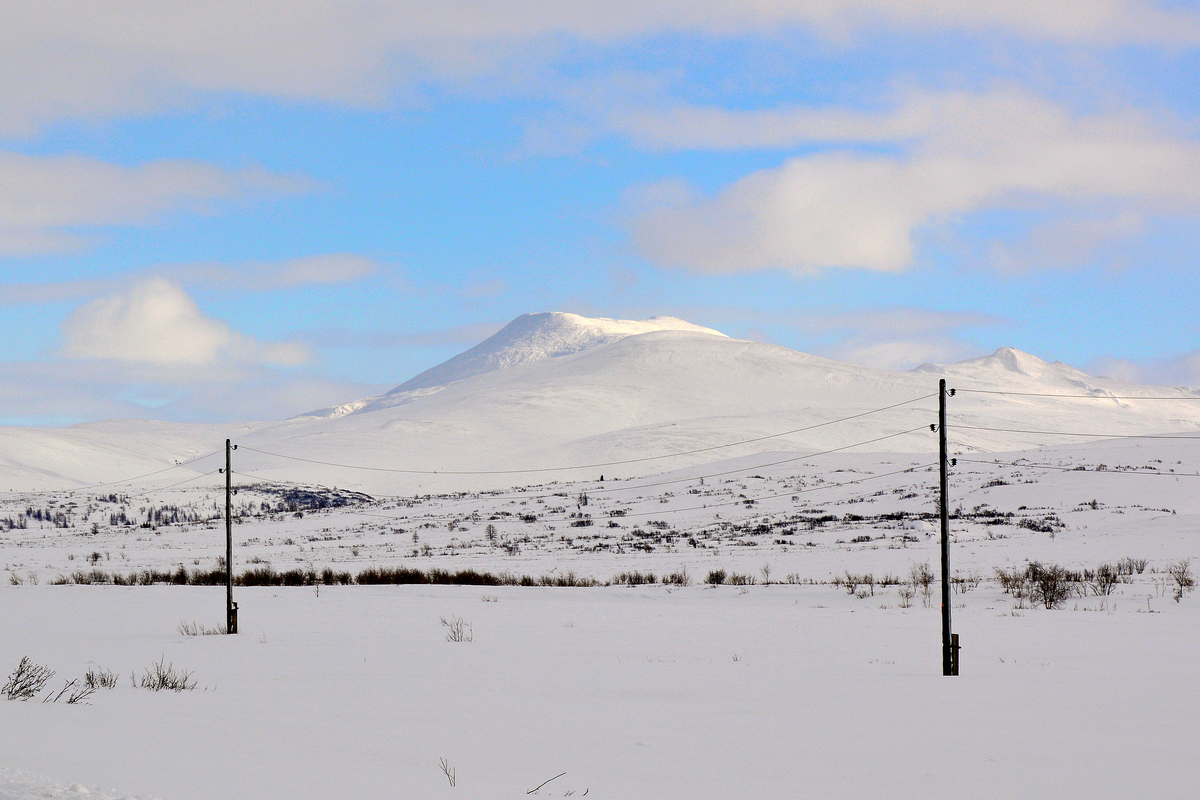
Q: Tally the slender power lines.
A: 3